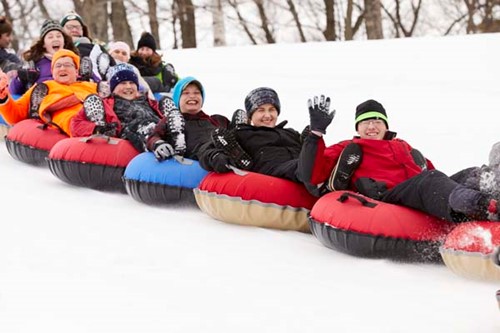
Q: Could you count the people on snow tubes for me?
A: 10